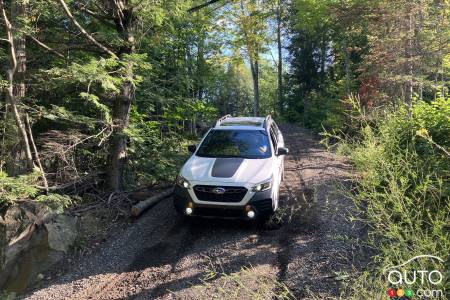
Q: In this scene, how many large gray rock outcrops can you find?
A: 1